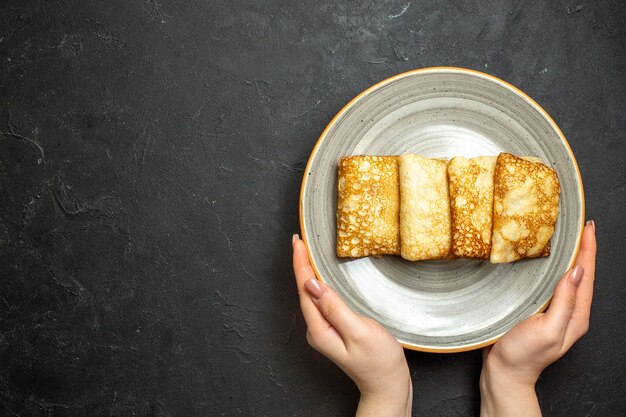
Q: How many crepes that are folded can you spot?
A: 4